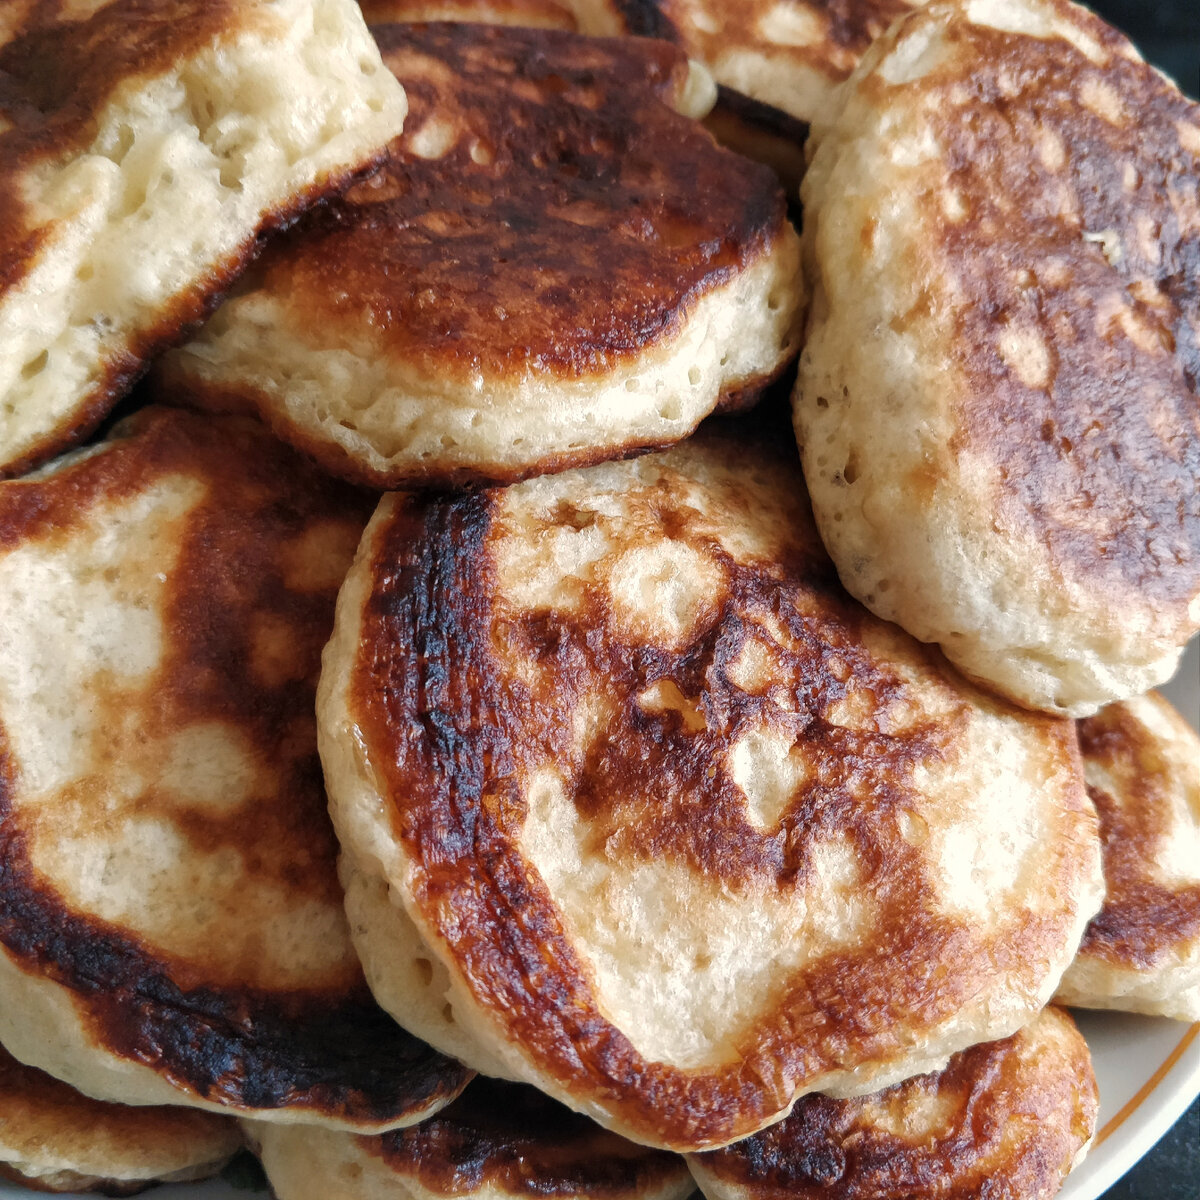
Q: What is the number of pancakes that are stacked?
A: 11